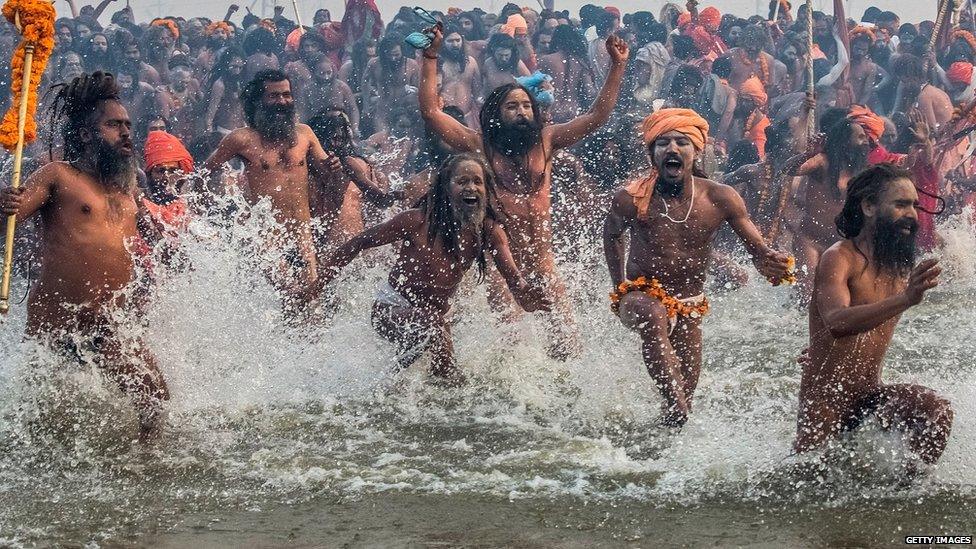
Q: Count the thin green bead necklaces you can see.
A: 0